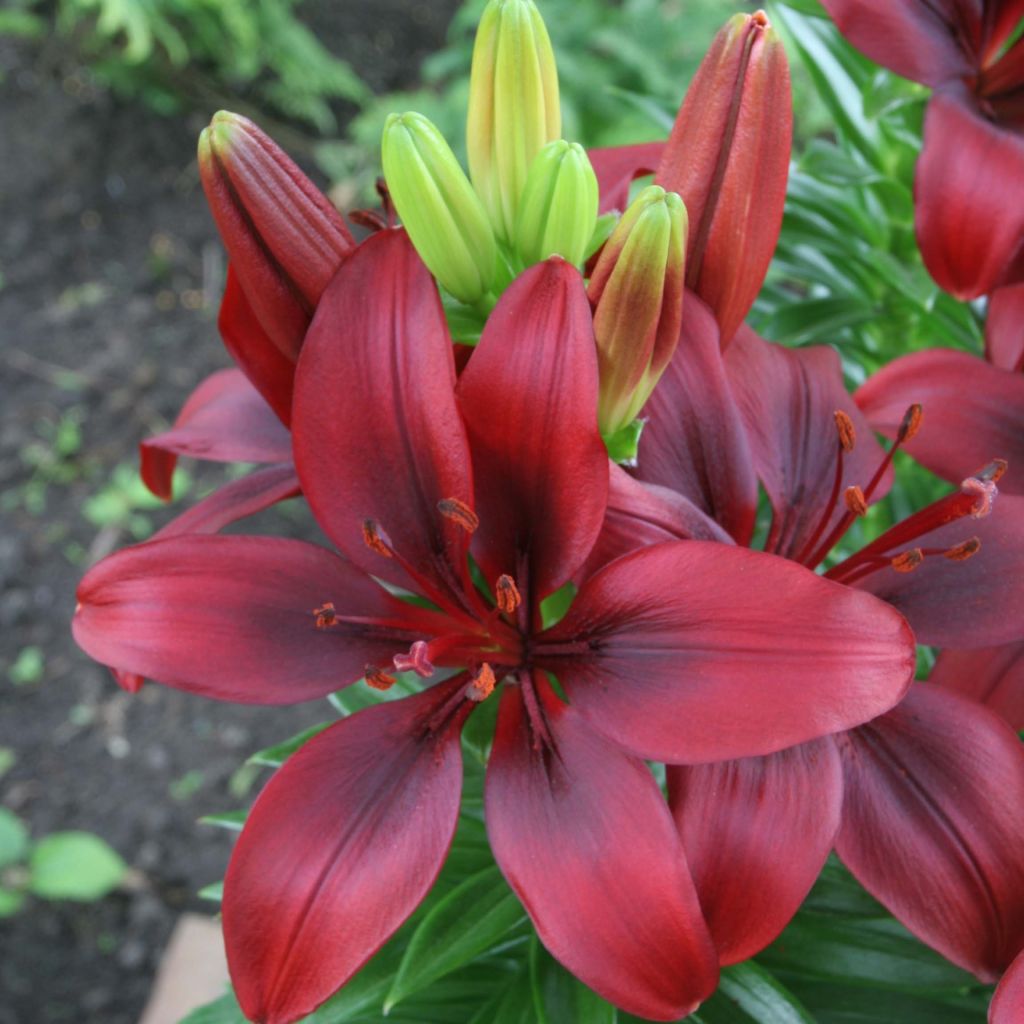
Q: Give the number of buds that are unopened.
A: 6